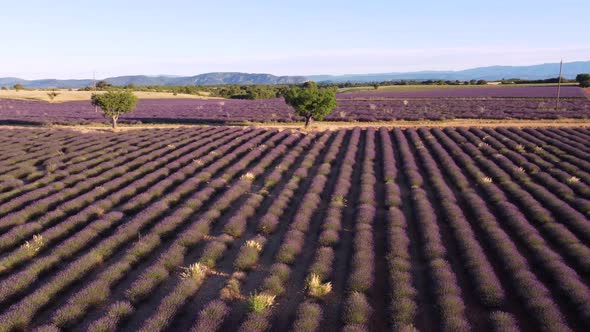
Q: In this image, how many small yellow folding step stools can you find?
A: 0